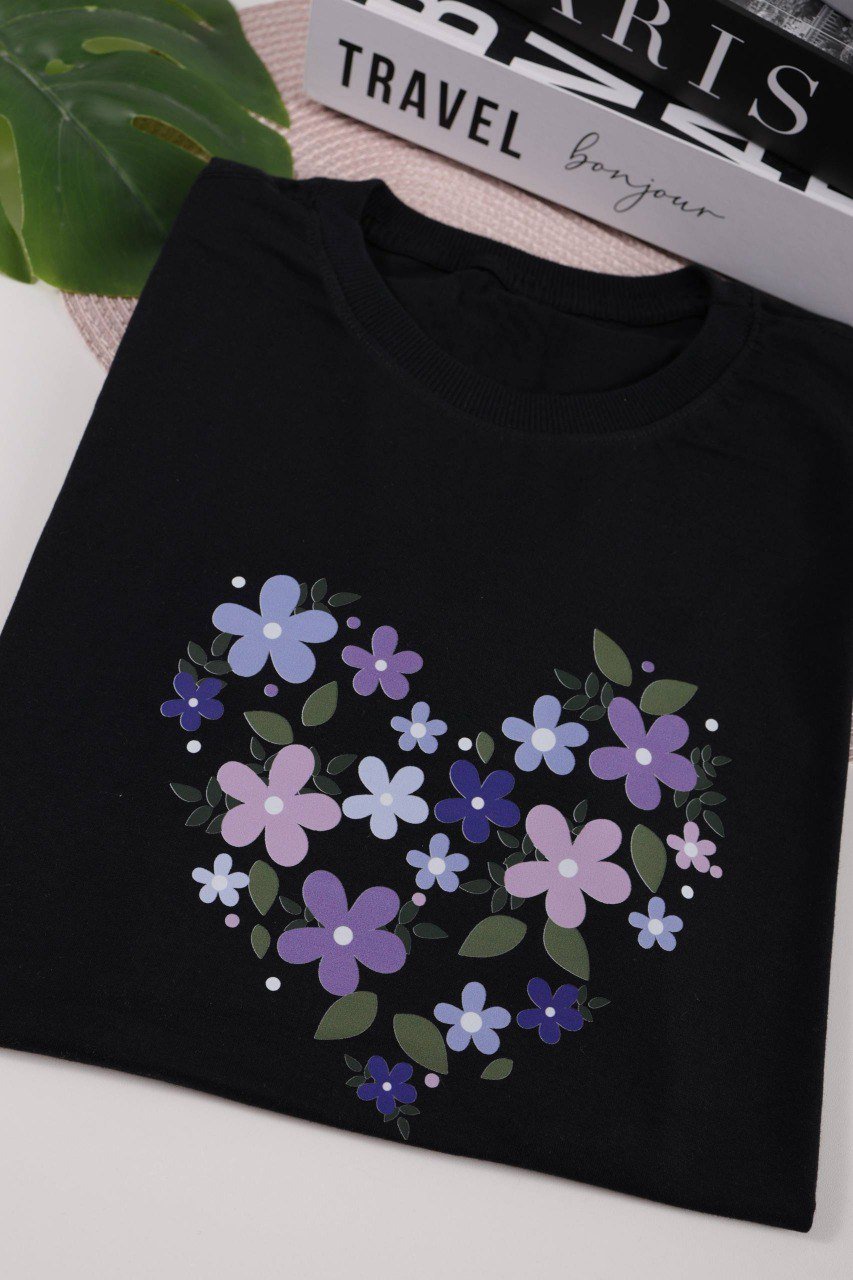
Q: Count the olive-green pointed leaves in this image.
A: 13